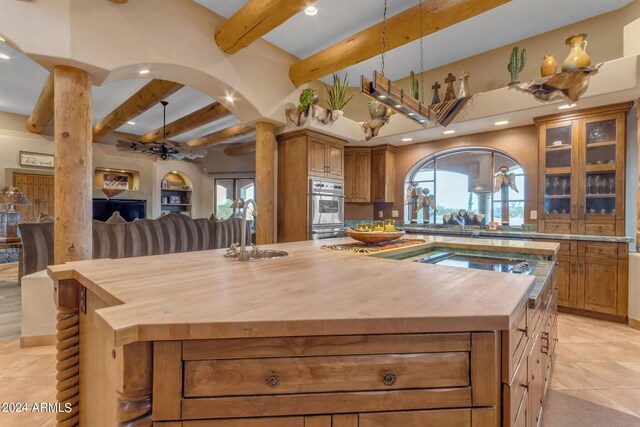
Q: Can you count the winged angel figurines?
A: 3